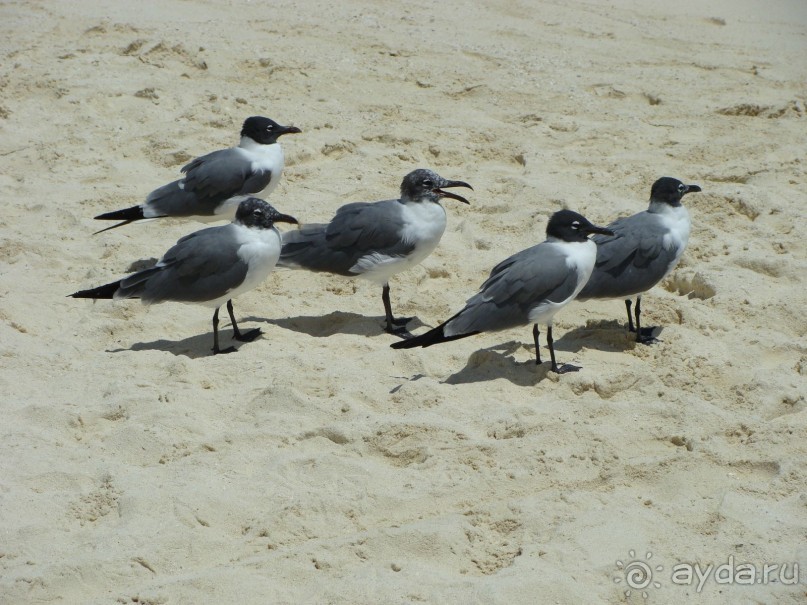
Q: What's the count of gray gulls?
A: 5